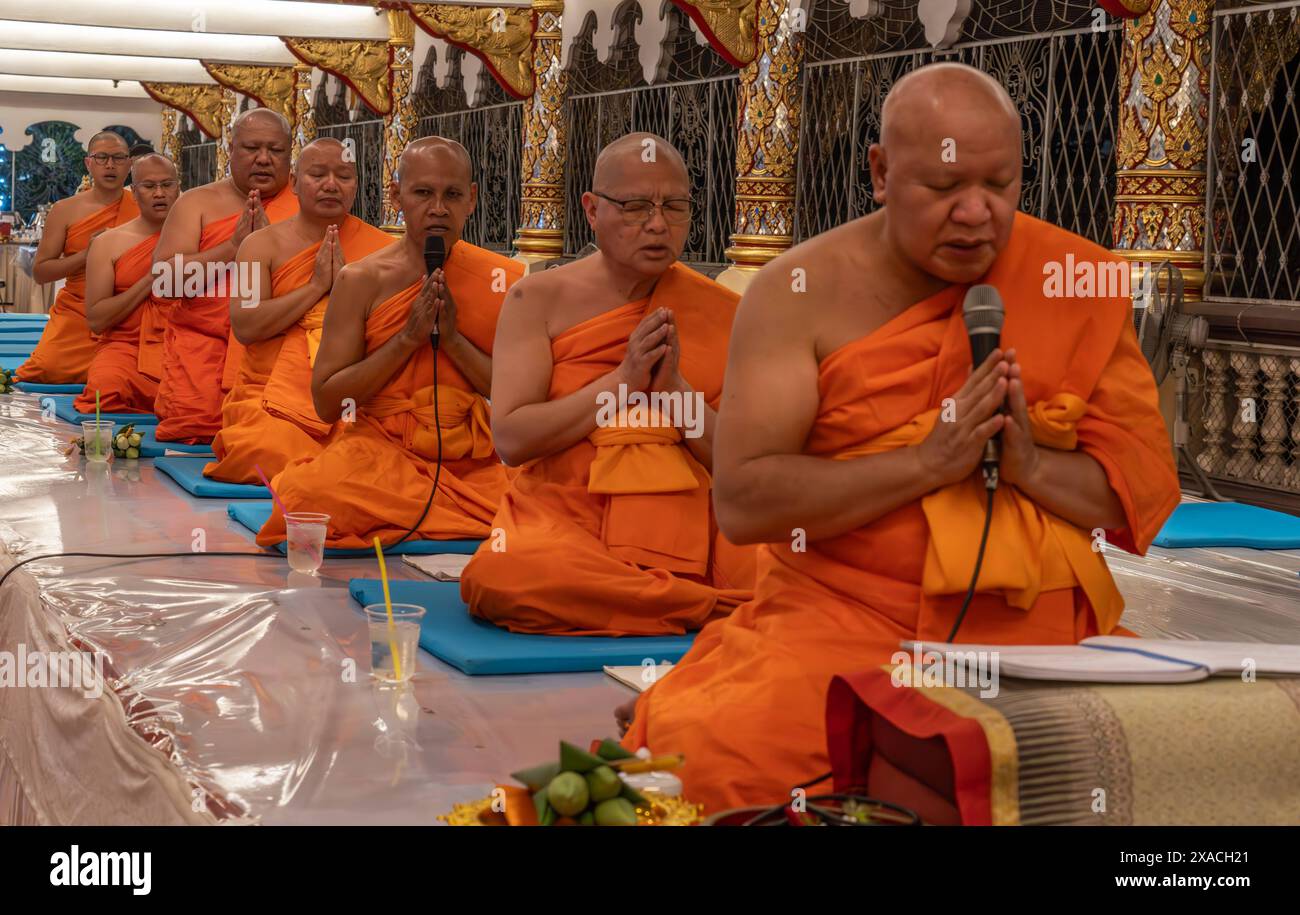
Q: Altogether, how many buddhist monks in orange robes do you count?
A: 7